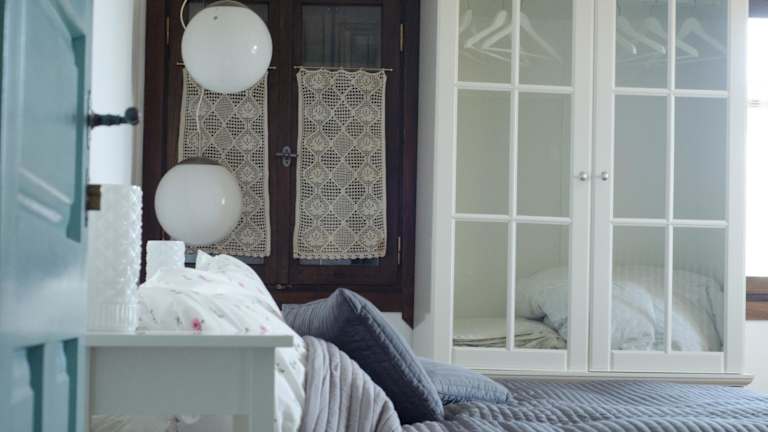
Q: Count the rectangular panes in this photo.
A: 12